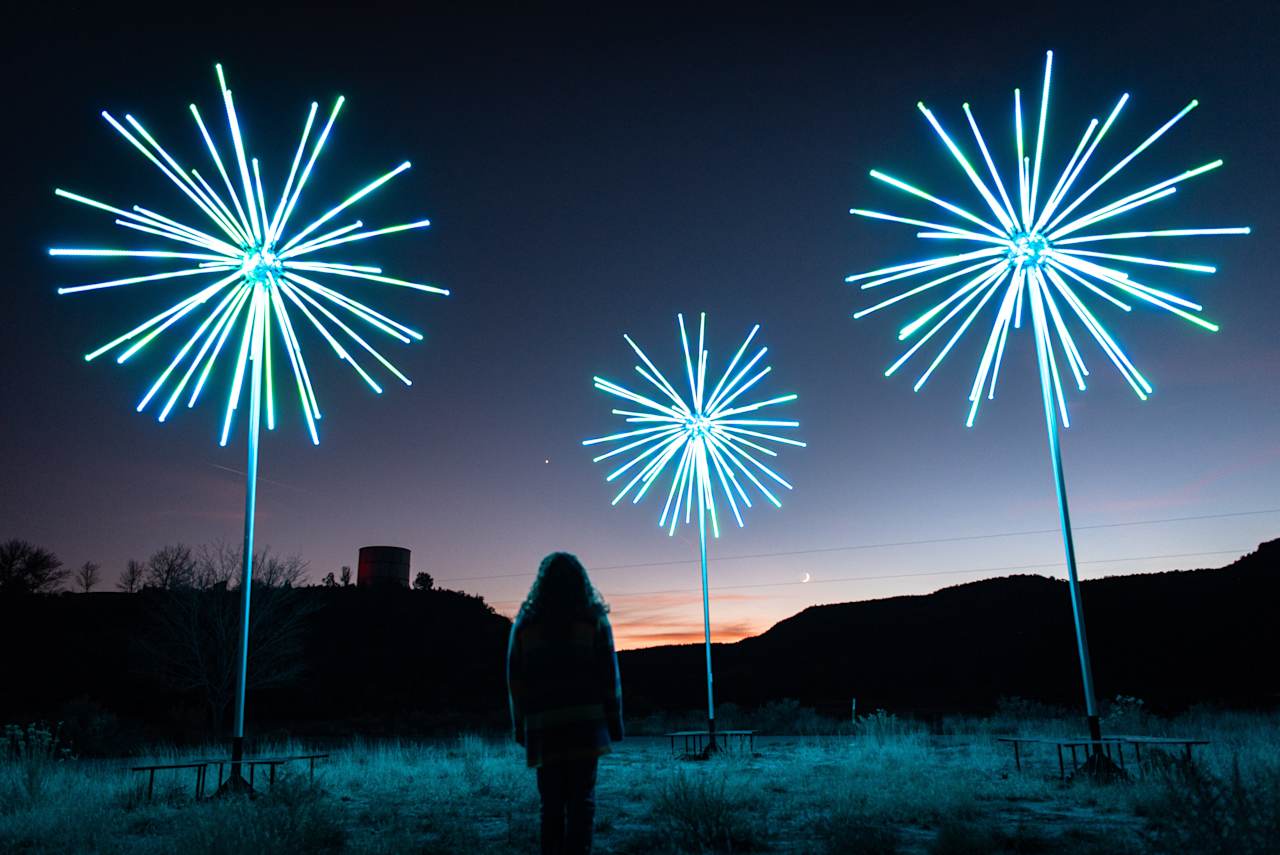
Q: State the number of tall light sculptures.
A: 3